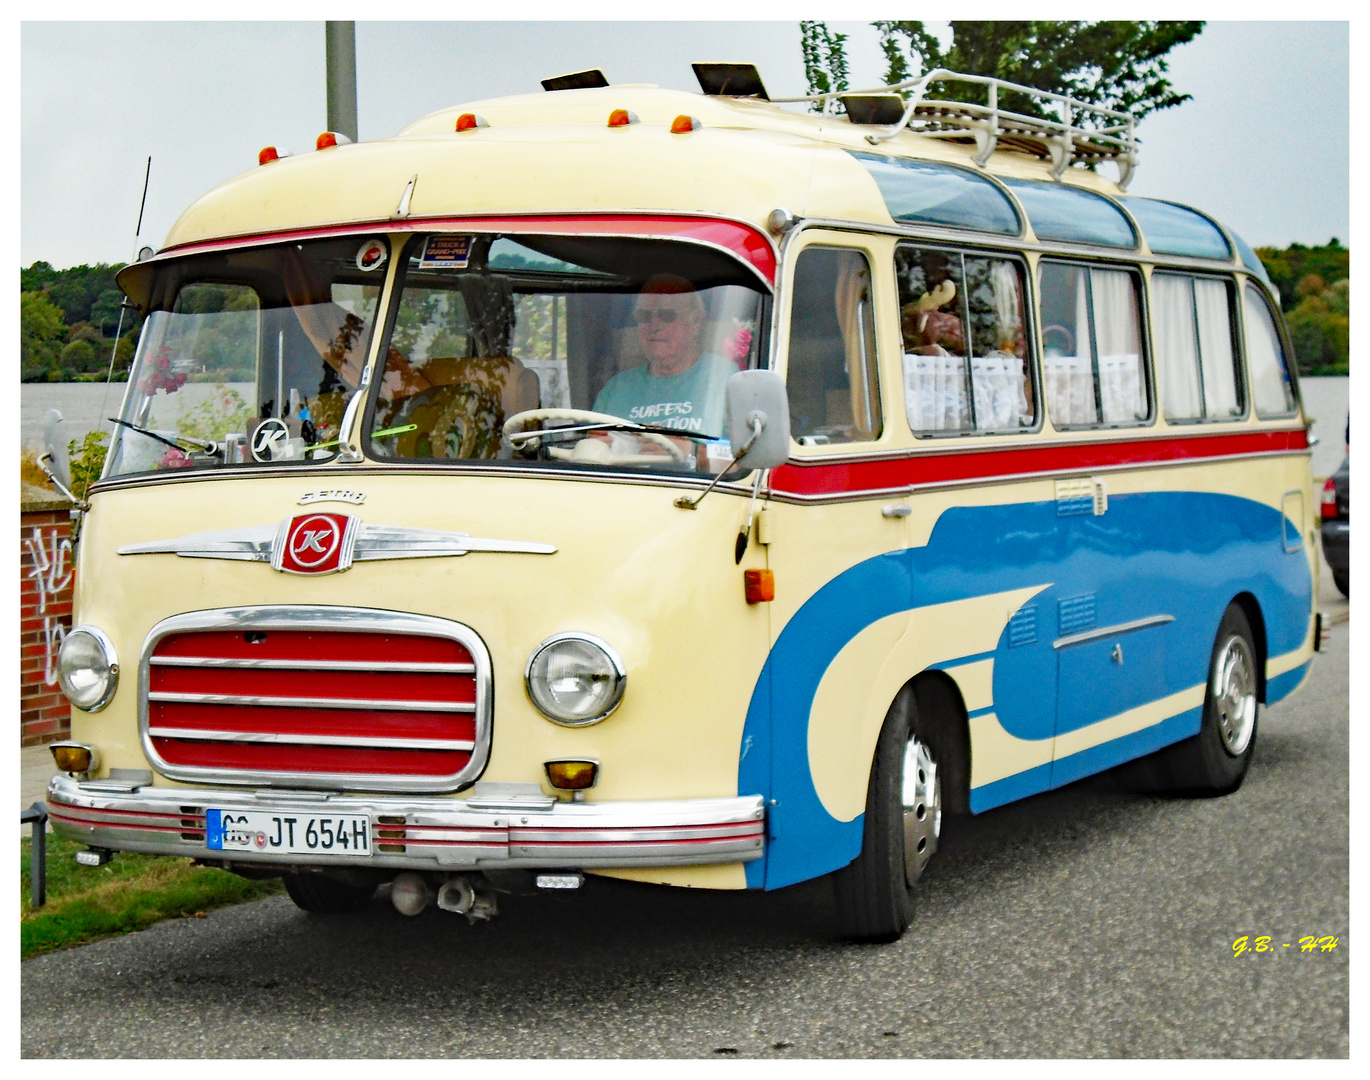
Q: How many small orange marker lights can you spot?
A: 5